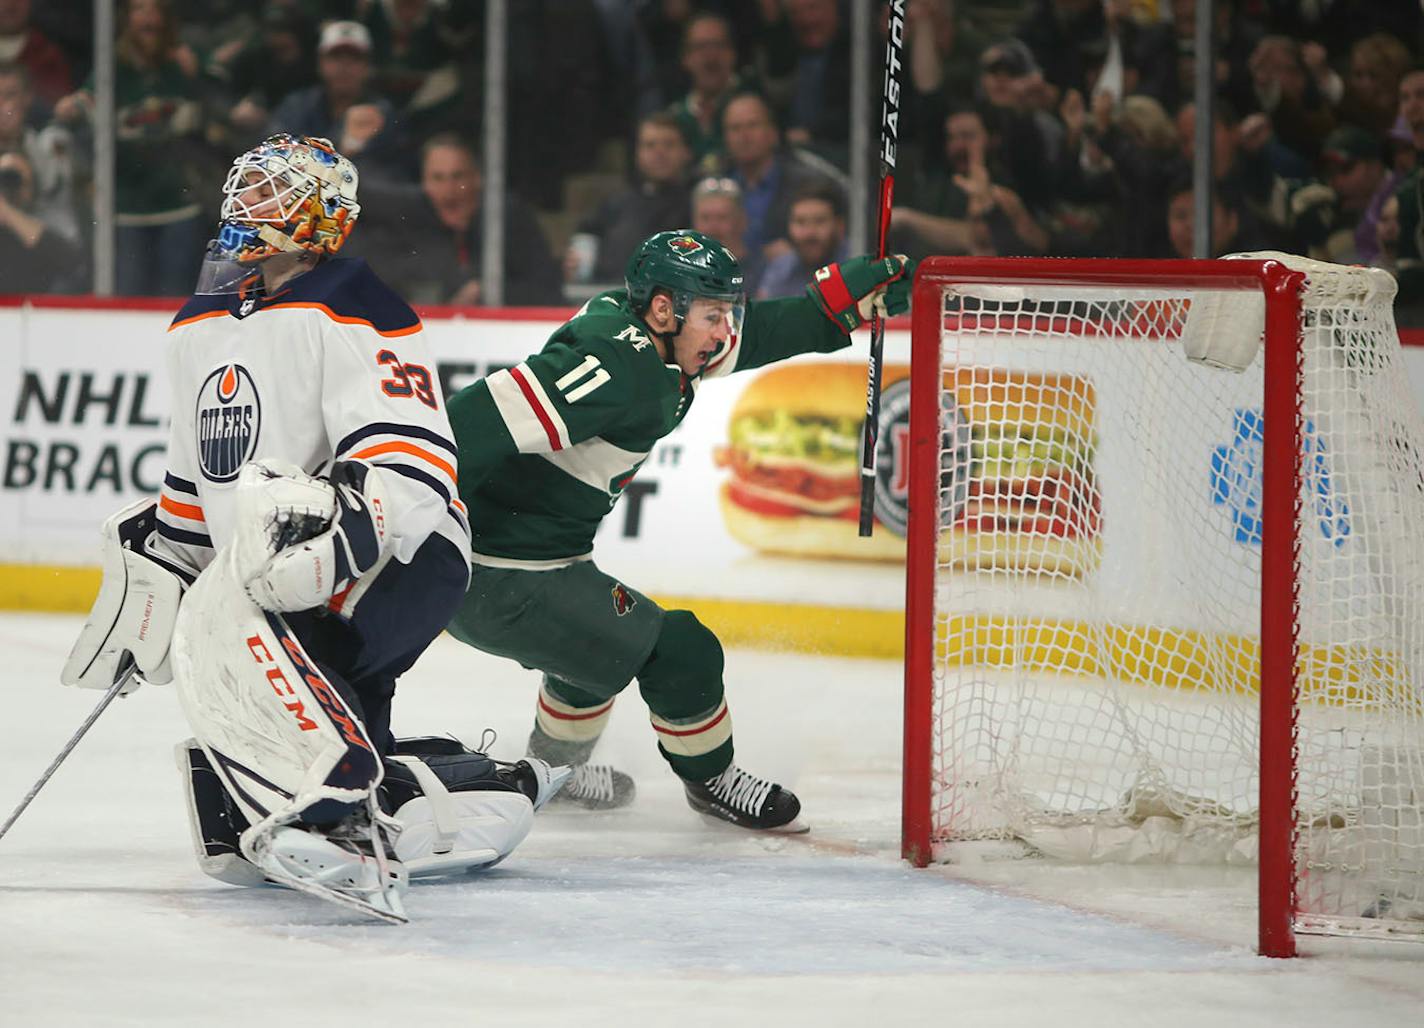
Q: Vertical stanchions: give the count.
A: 4